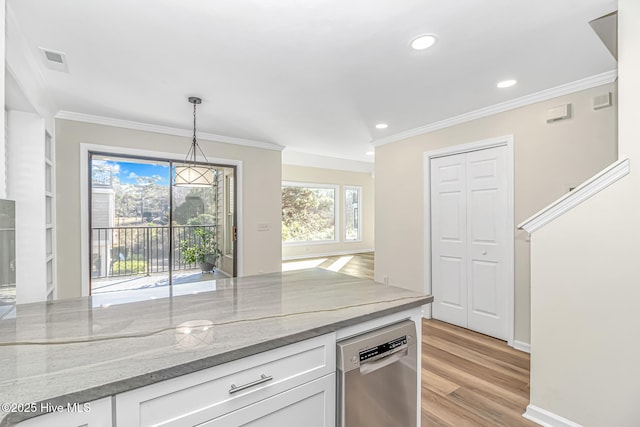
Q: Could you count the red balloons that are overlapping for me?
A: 0